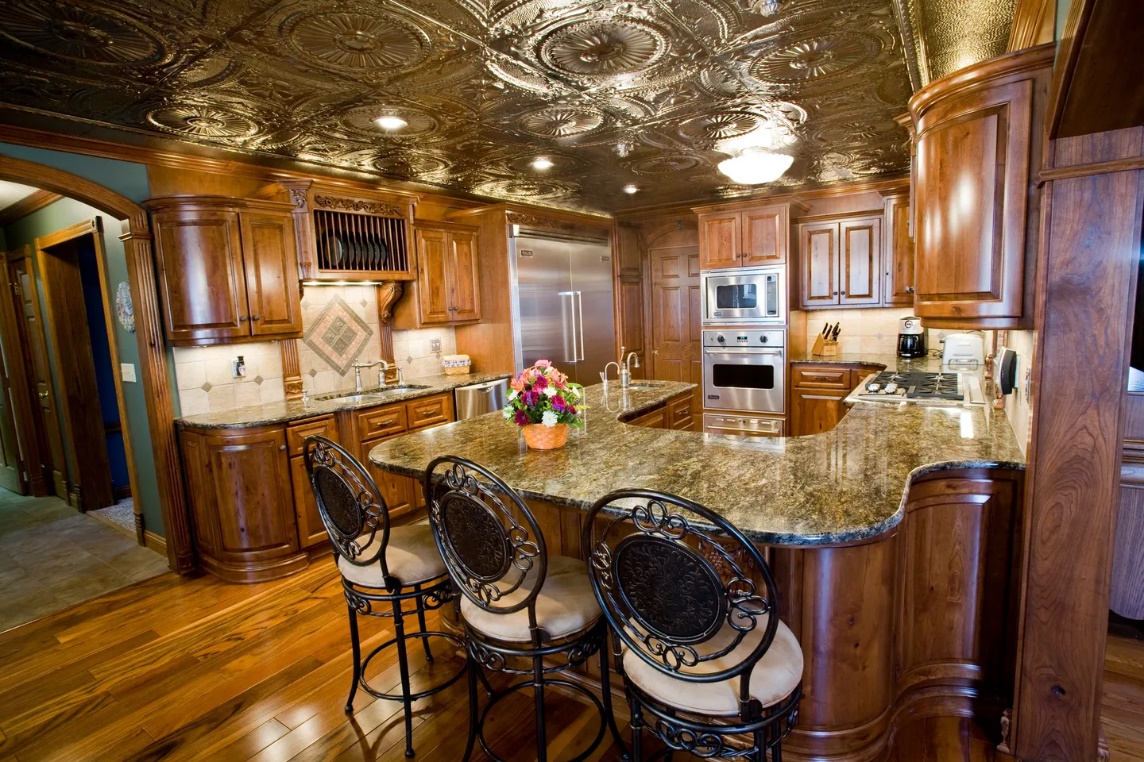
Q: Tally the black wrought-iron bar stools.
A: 3